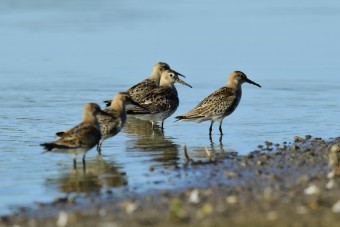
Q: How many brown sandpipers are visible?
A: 5